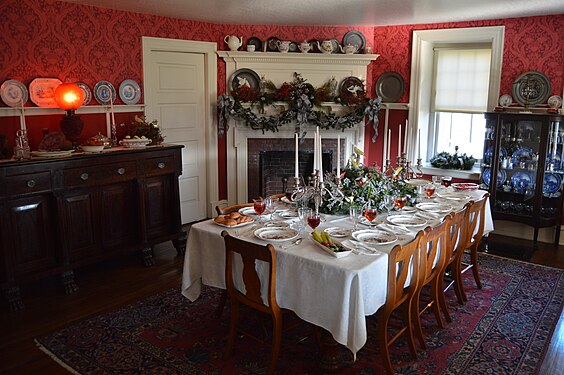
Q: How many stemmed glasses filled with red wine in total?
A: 6